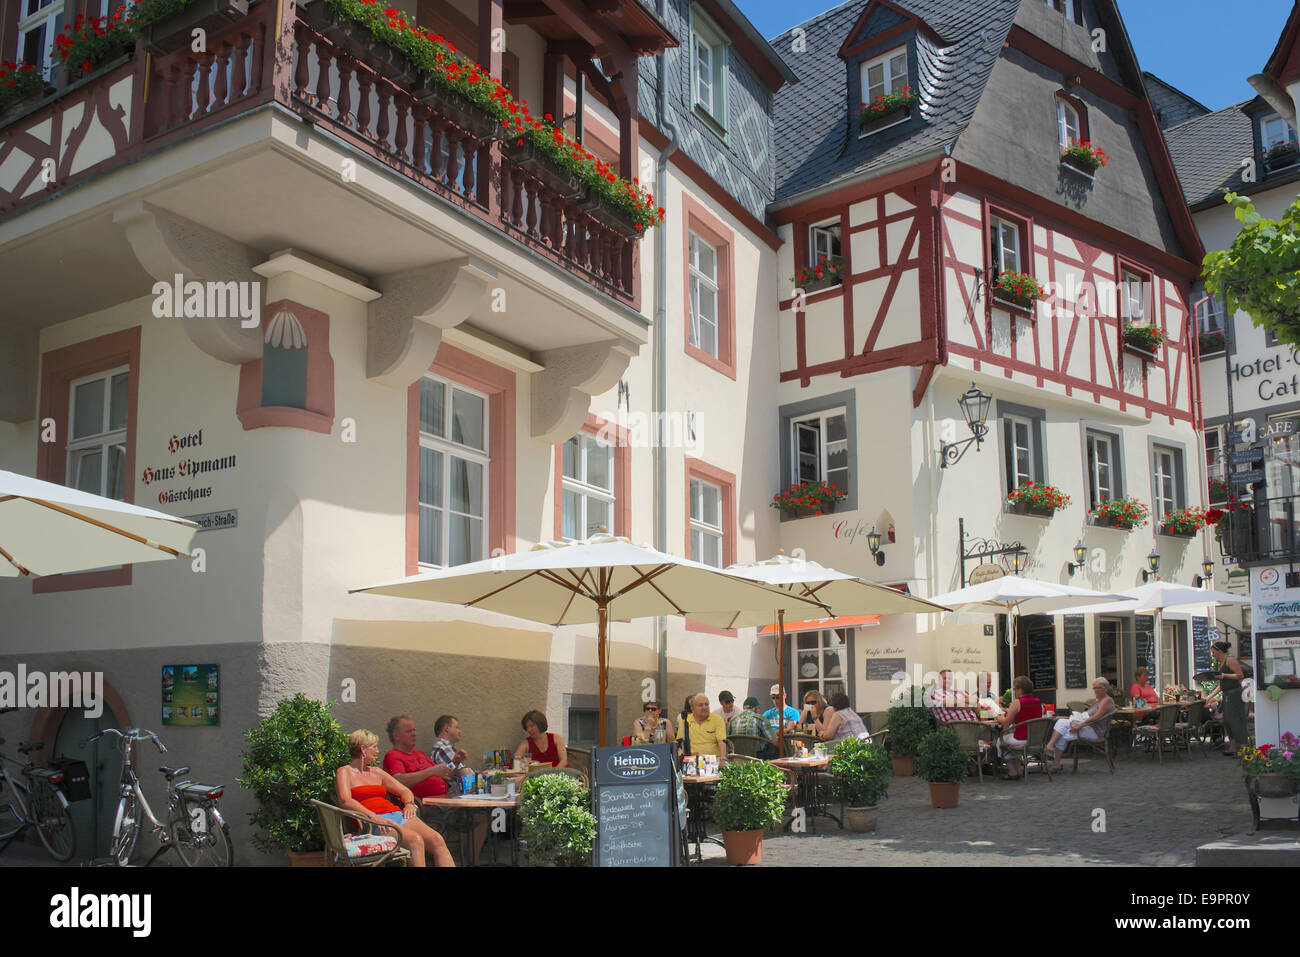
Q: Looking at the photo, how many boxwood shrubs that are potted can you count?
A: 6